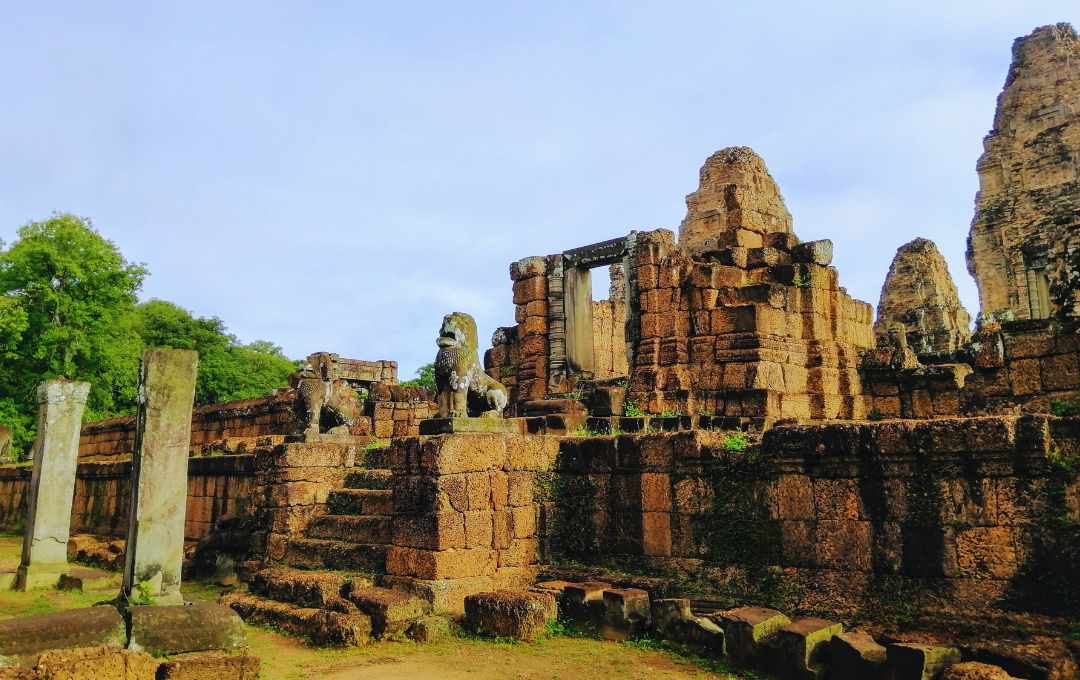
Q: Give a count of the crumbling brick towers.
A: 3